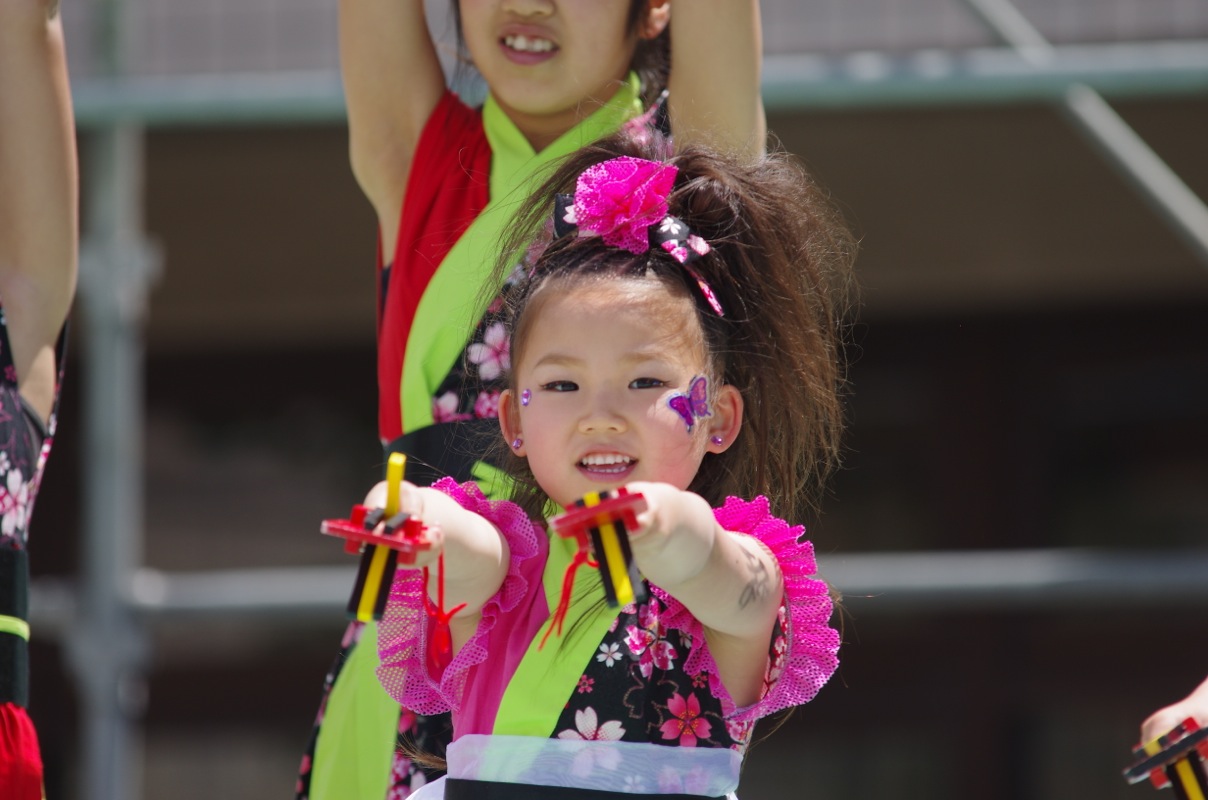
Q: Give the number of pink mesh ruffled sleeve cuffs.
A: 2